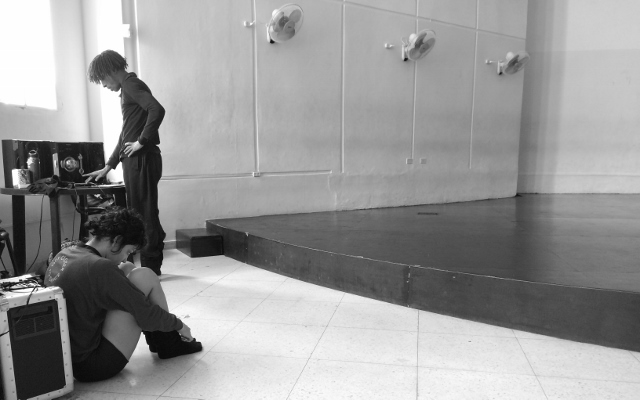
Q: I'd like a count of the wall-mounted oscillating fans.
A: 3